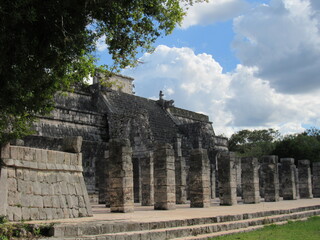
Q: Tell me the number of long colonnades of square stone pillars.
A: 1